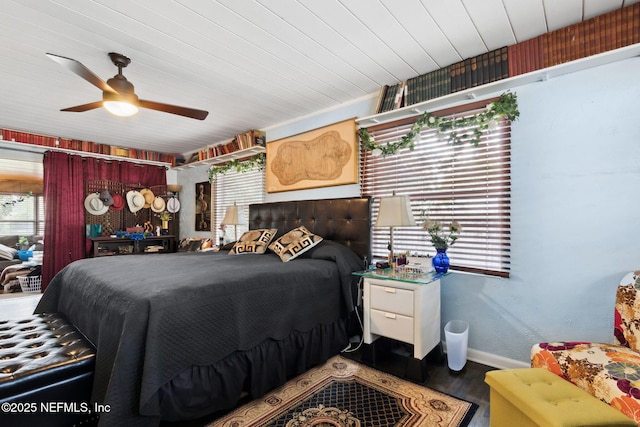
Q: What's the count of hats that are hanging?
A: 7